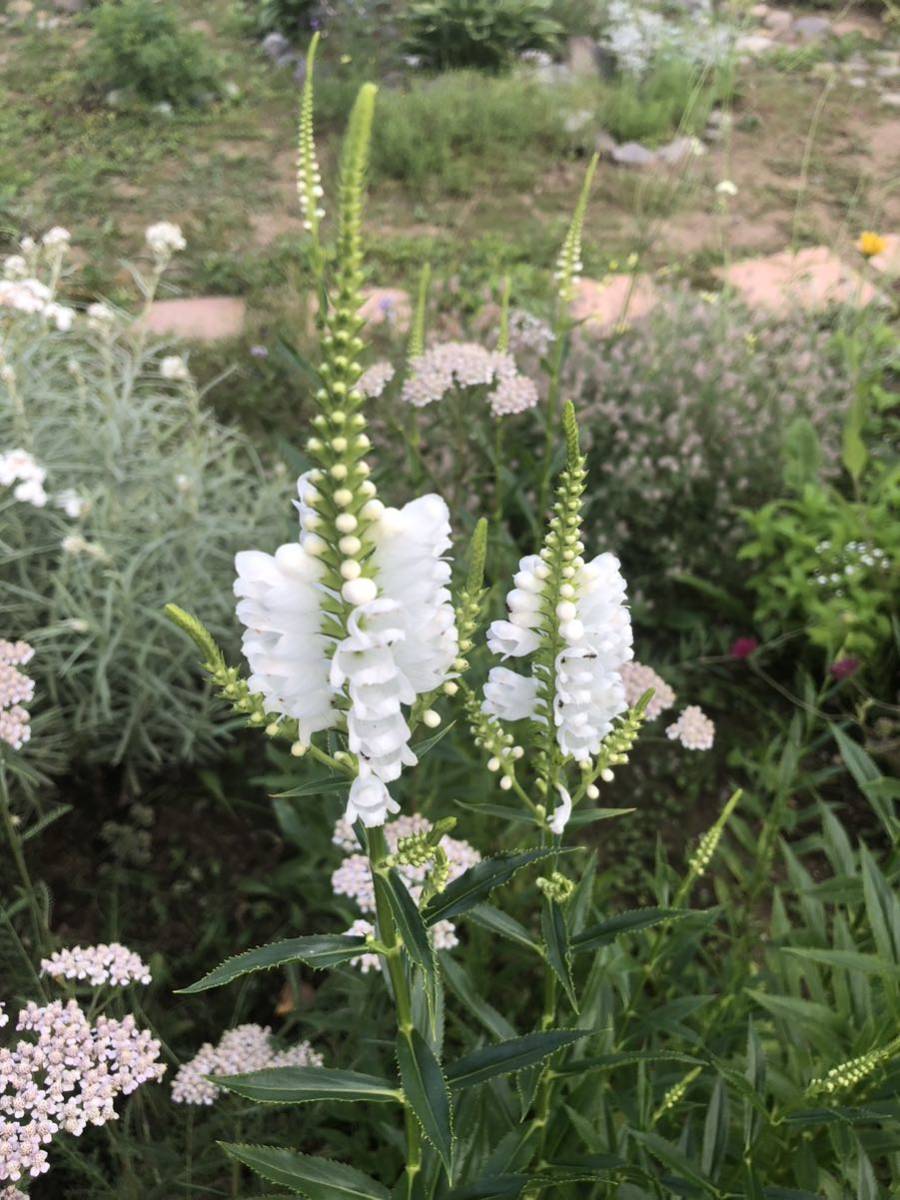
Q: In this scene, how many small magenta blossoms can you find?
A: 2